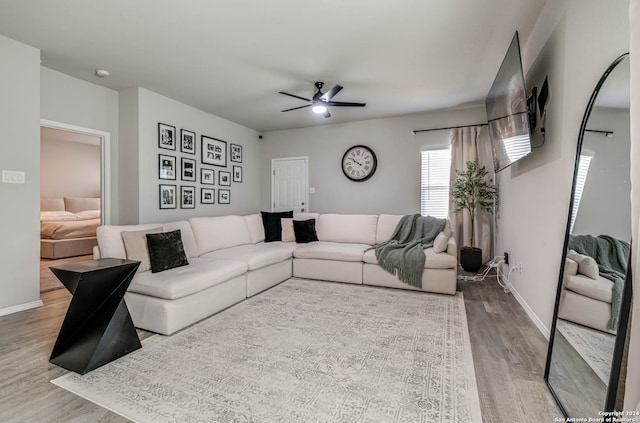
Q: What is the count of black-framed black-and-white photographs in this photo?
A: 13